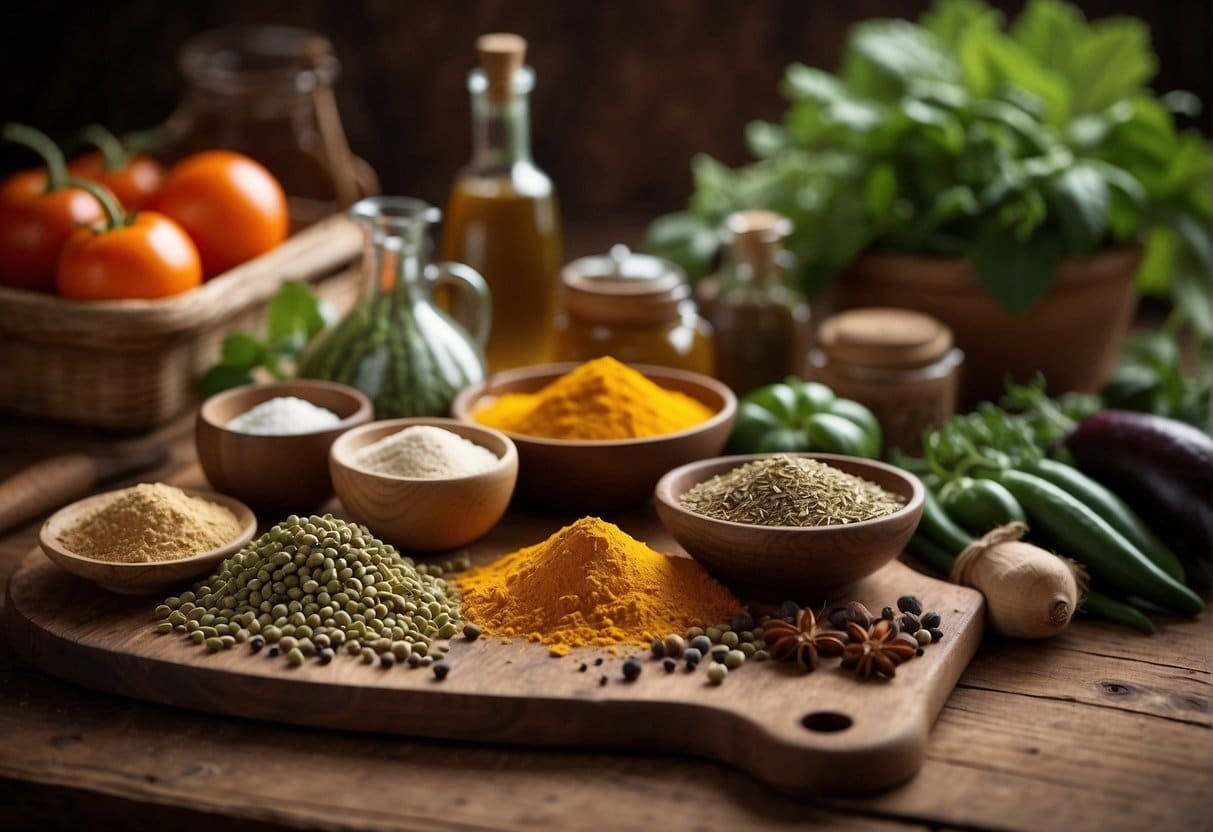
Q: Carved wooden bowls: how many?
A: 5